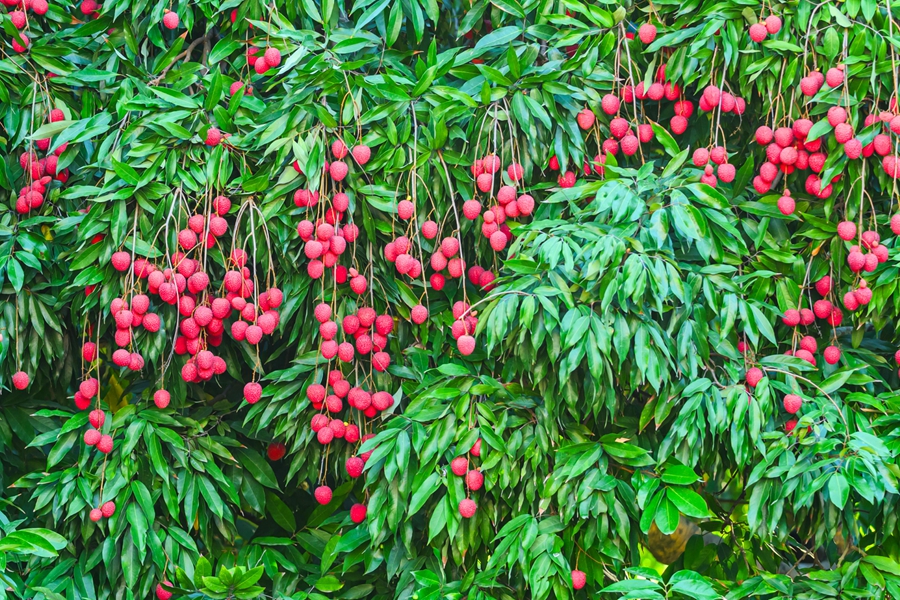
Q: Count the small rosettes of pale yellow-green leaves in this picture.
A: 1